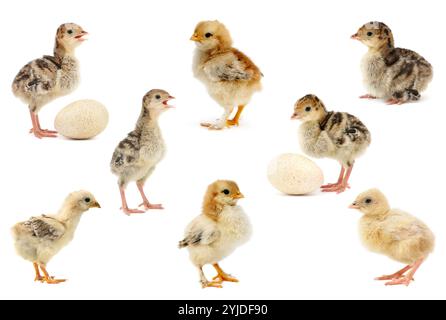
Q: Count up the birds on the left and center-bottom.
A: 4